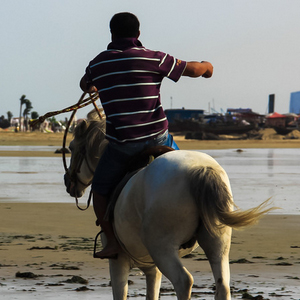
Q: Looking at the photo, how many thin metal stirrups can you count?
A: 1